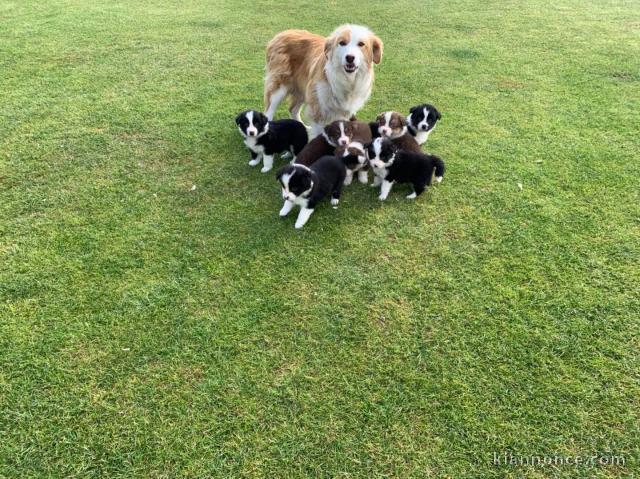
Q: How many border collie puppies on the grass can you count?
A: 7